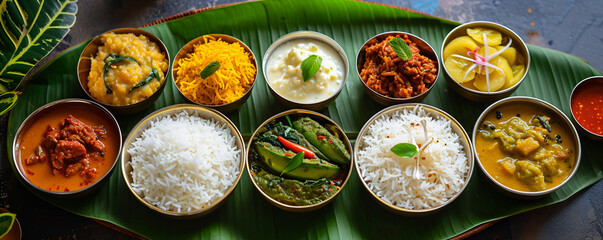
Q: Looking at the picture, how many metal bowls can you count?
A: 11